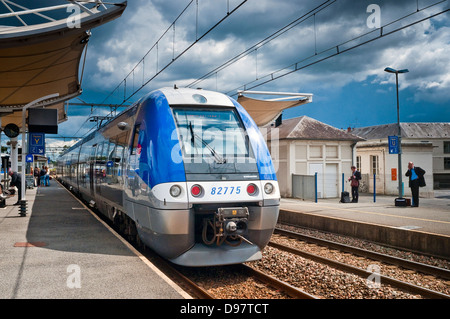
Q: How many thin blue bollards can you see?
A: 3